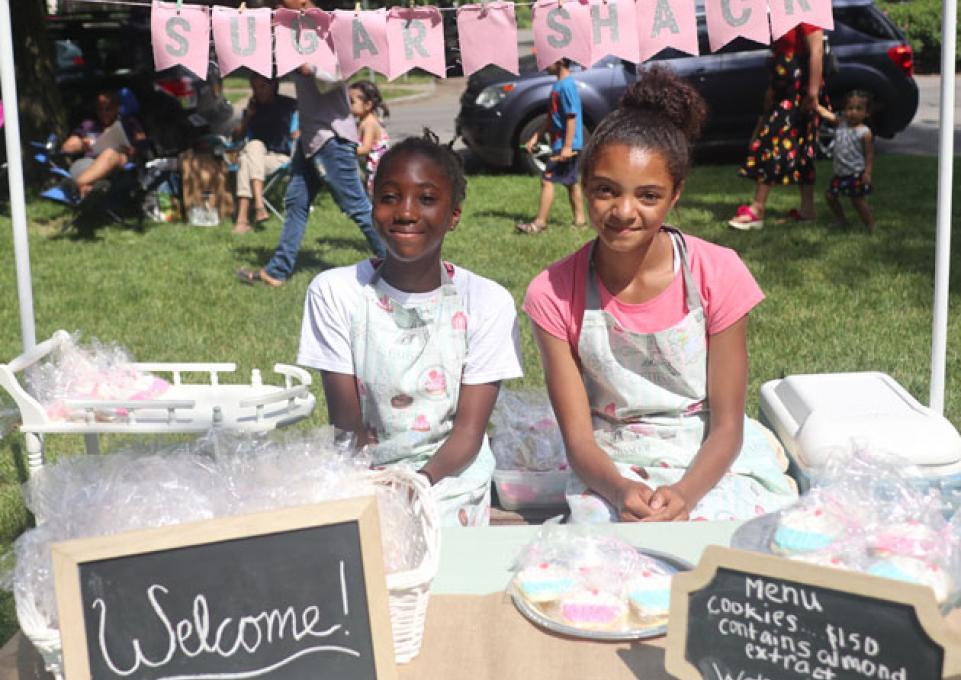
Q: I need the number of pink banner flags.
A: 11